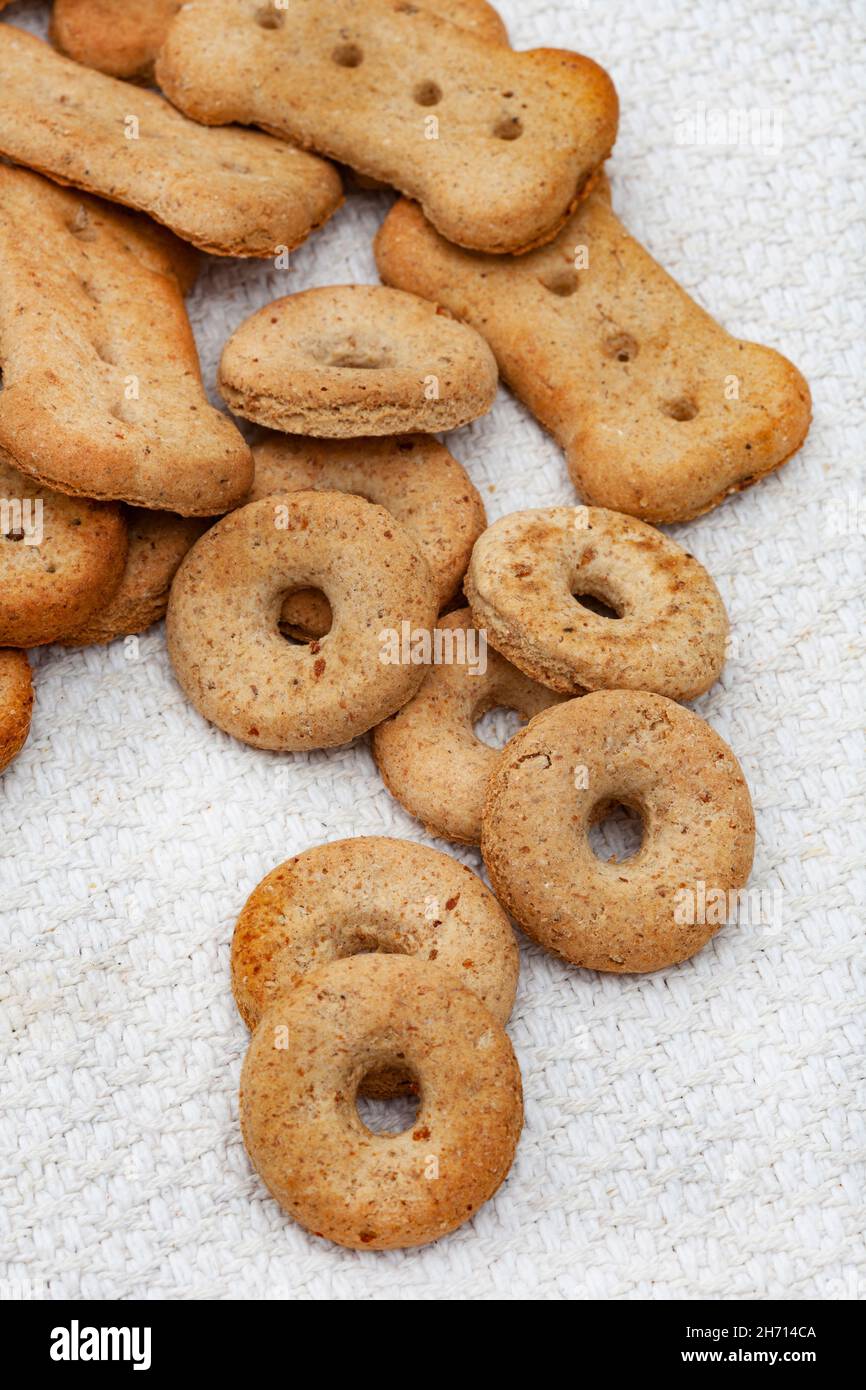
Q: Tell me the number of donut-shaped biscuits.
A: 8